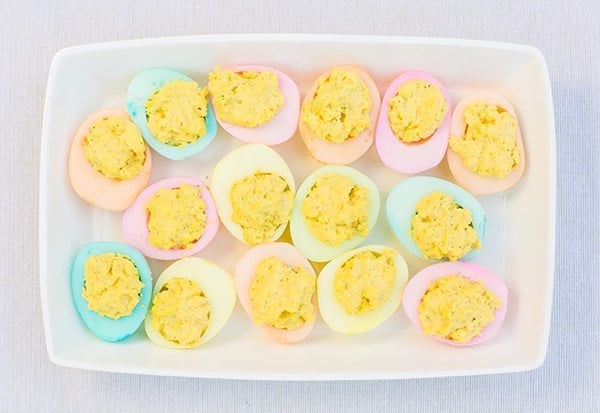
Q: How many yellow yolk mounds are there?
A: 15